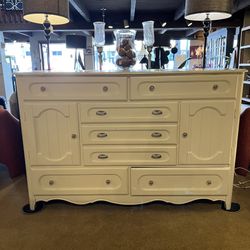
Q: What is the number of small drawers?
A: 3